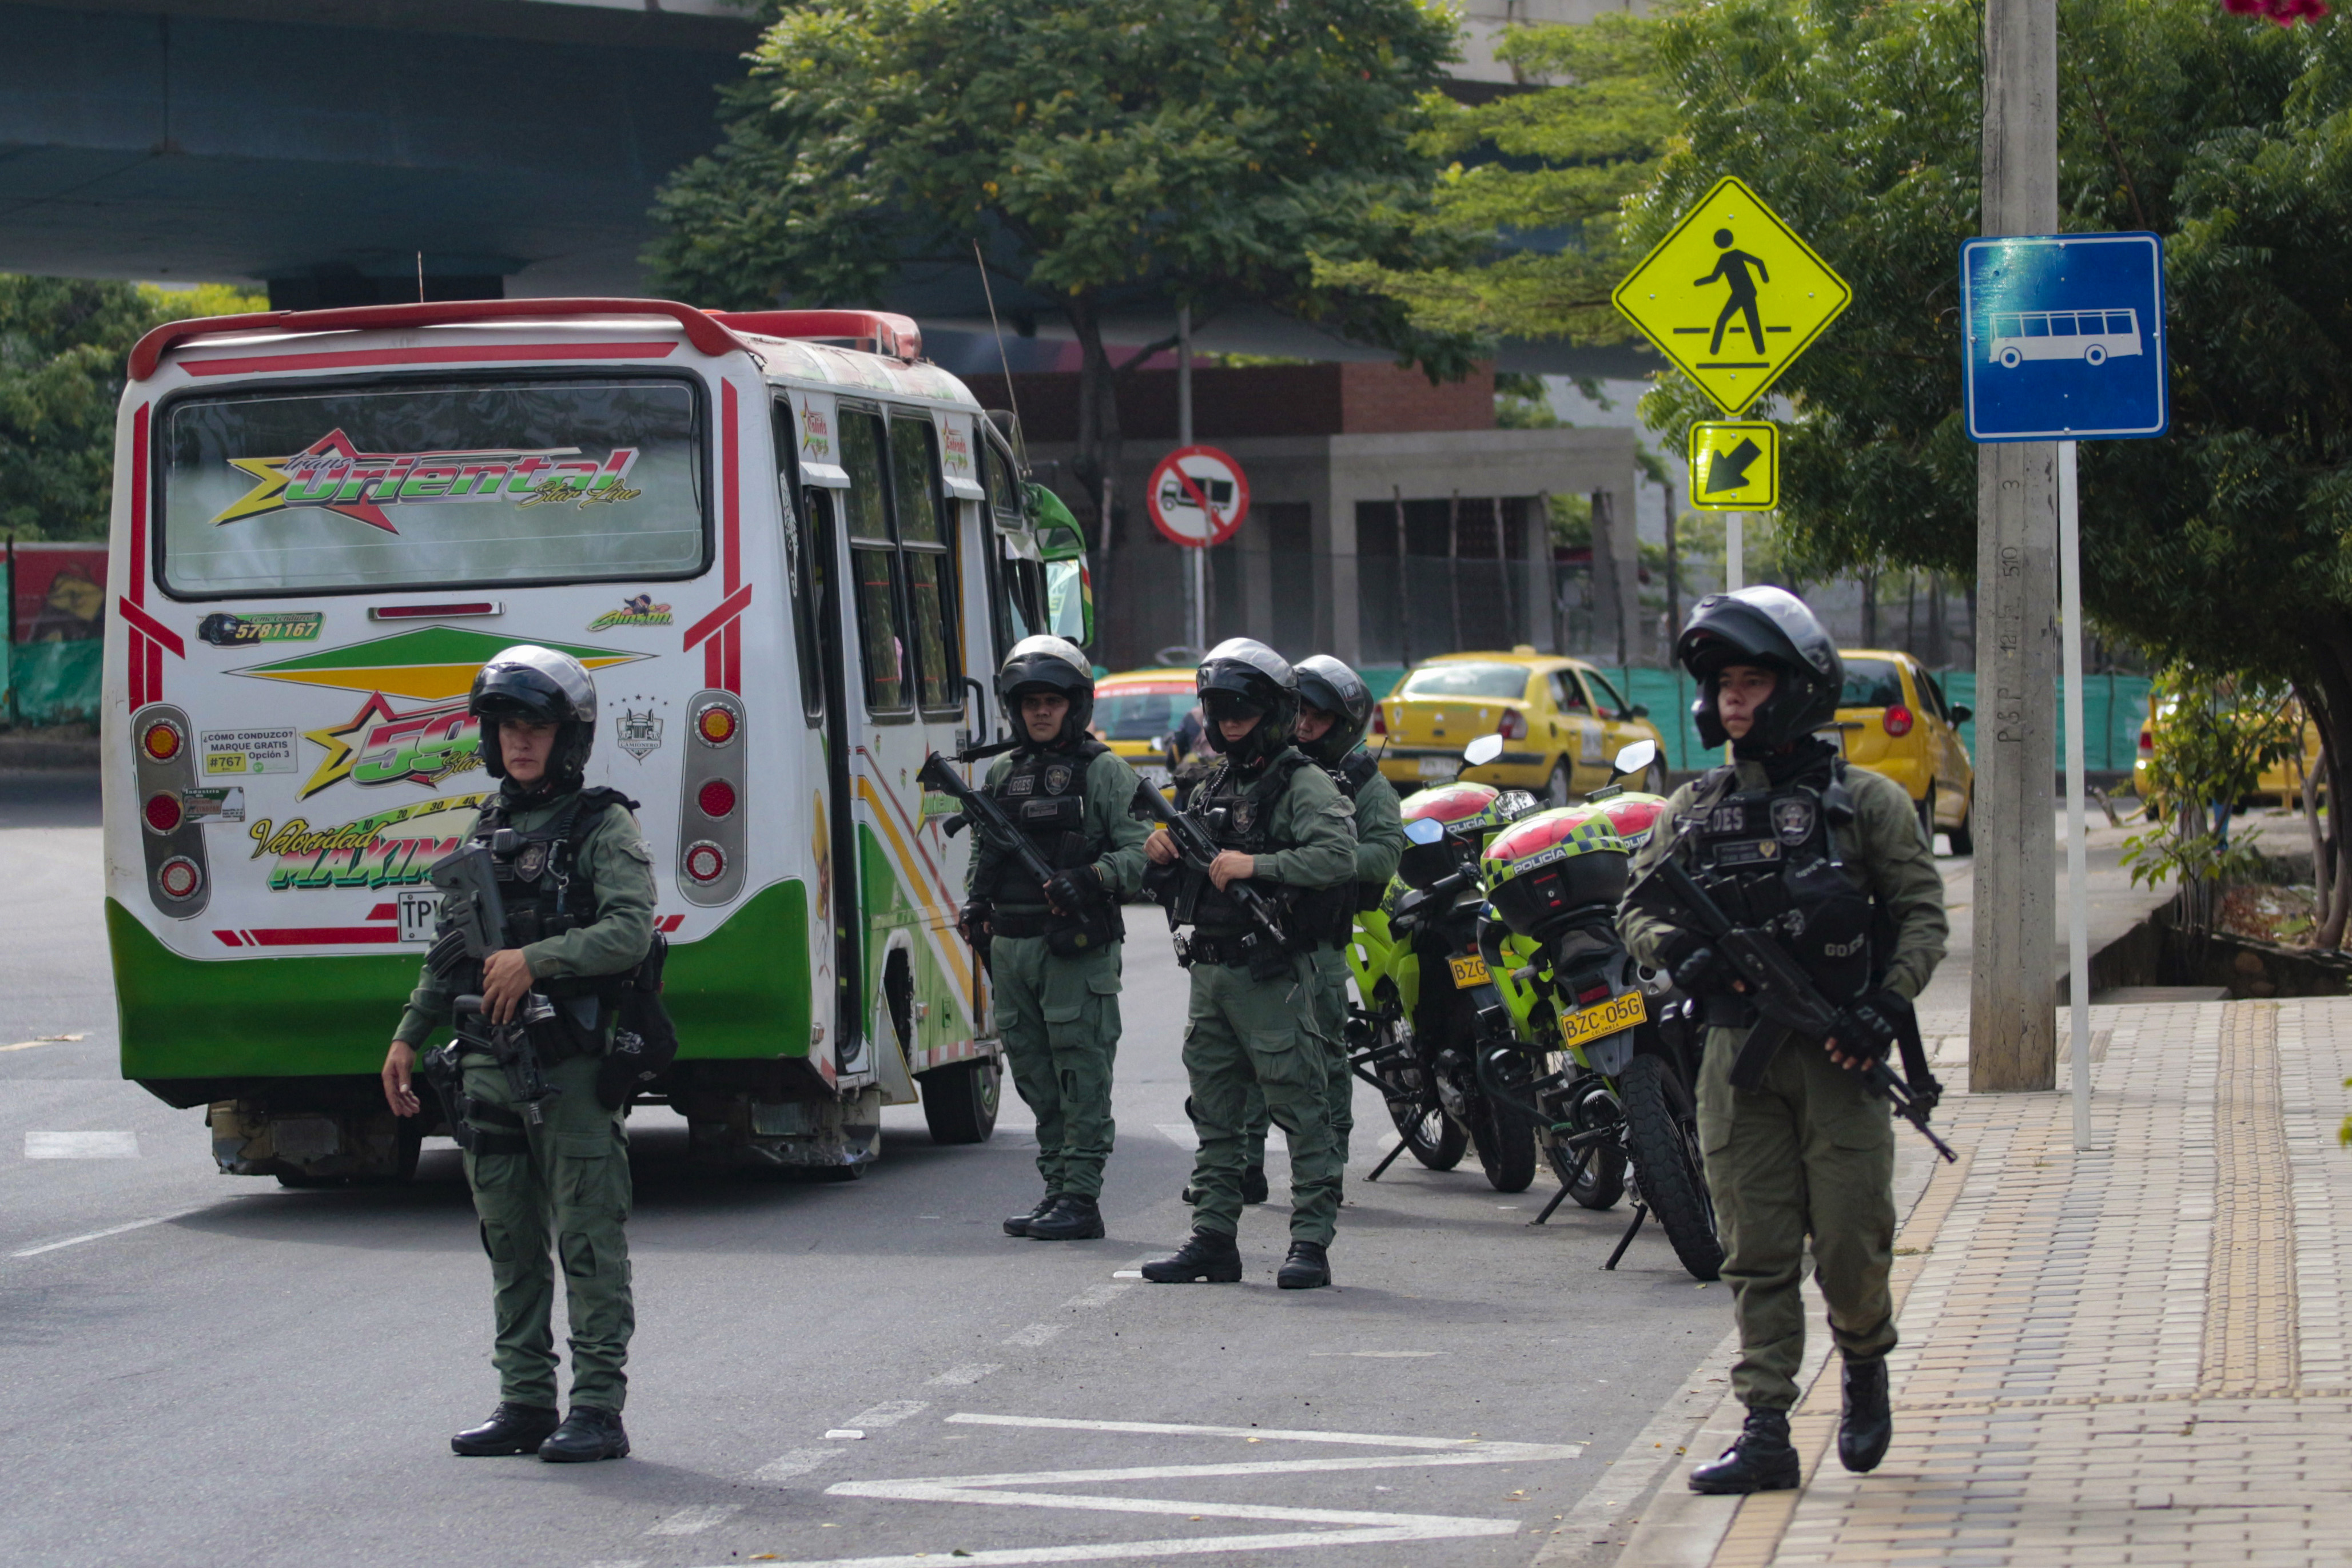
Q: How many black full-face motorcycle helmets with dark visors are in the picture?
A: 5